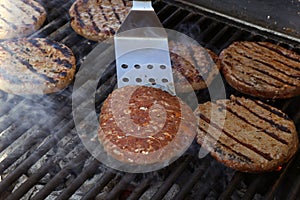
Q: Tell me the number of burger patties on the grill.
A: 7